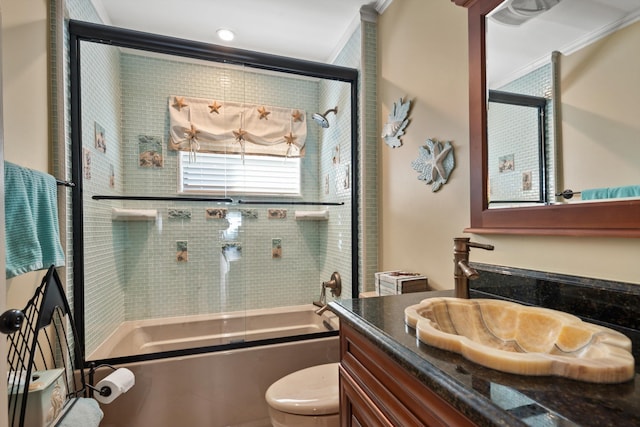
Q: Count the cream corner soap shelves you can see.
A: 2